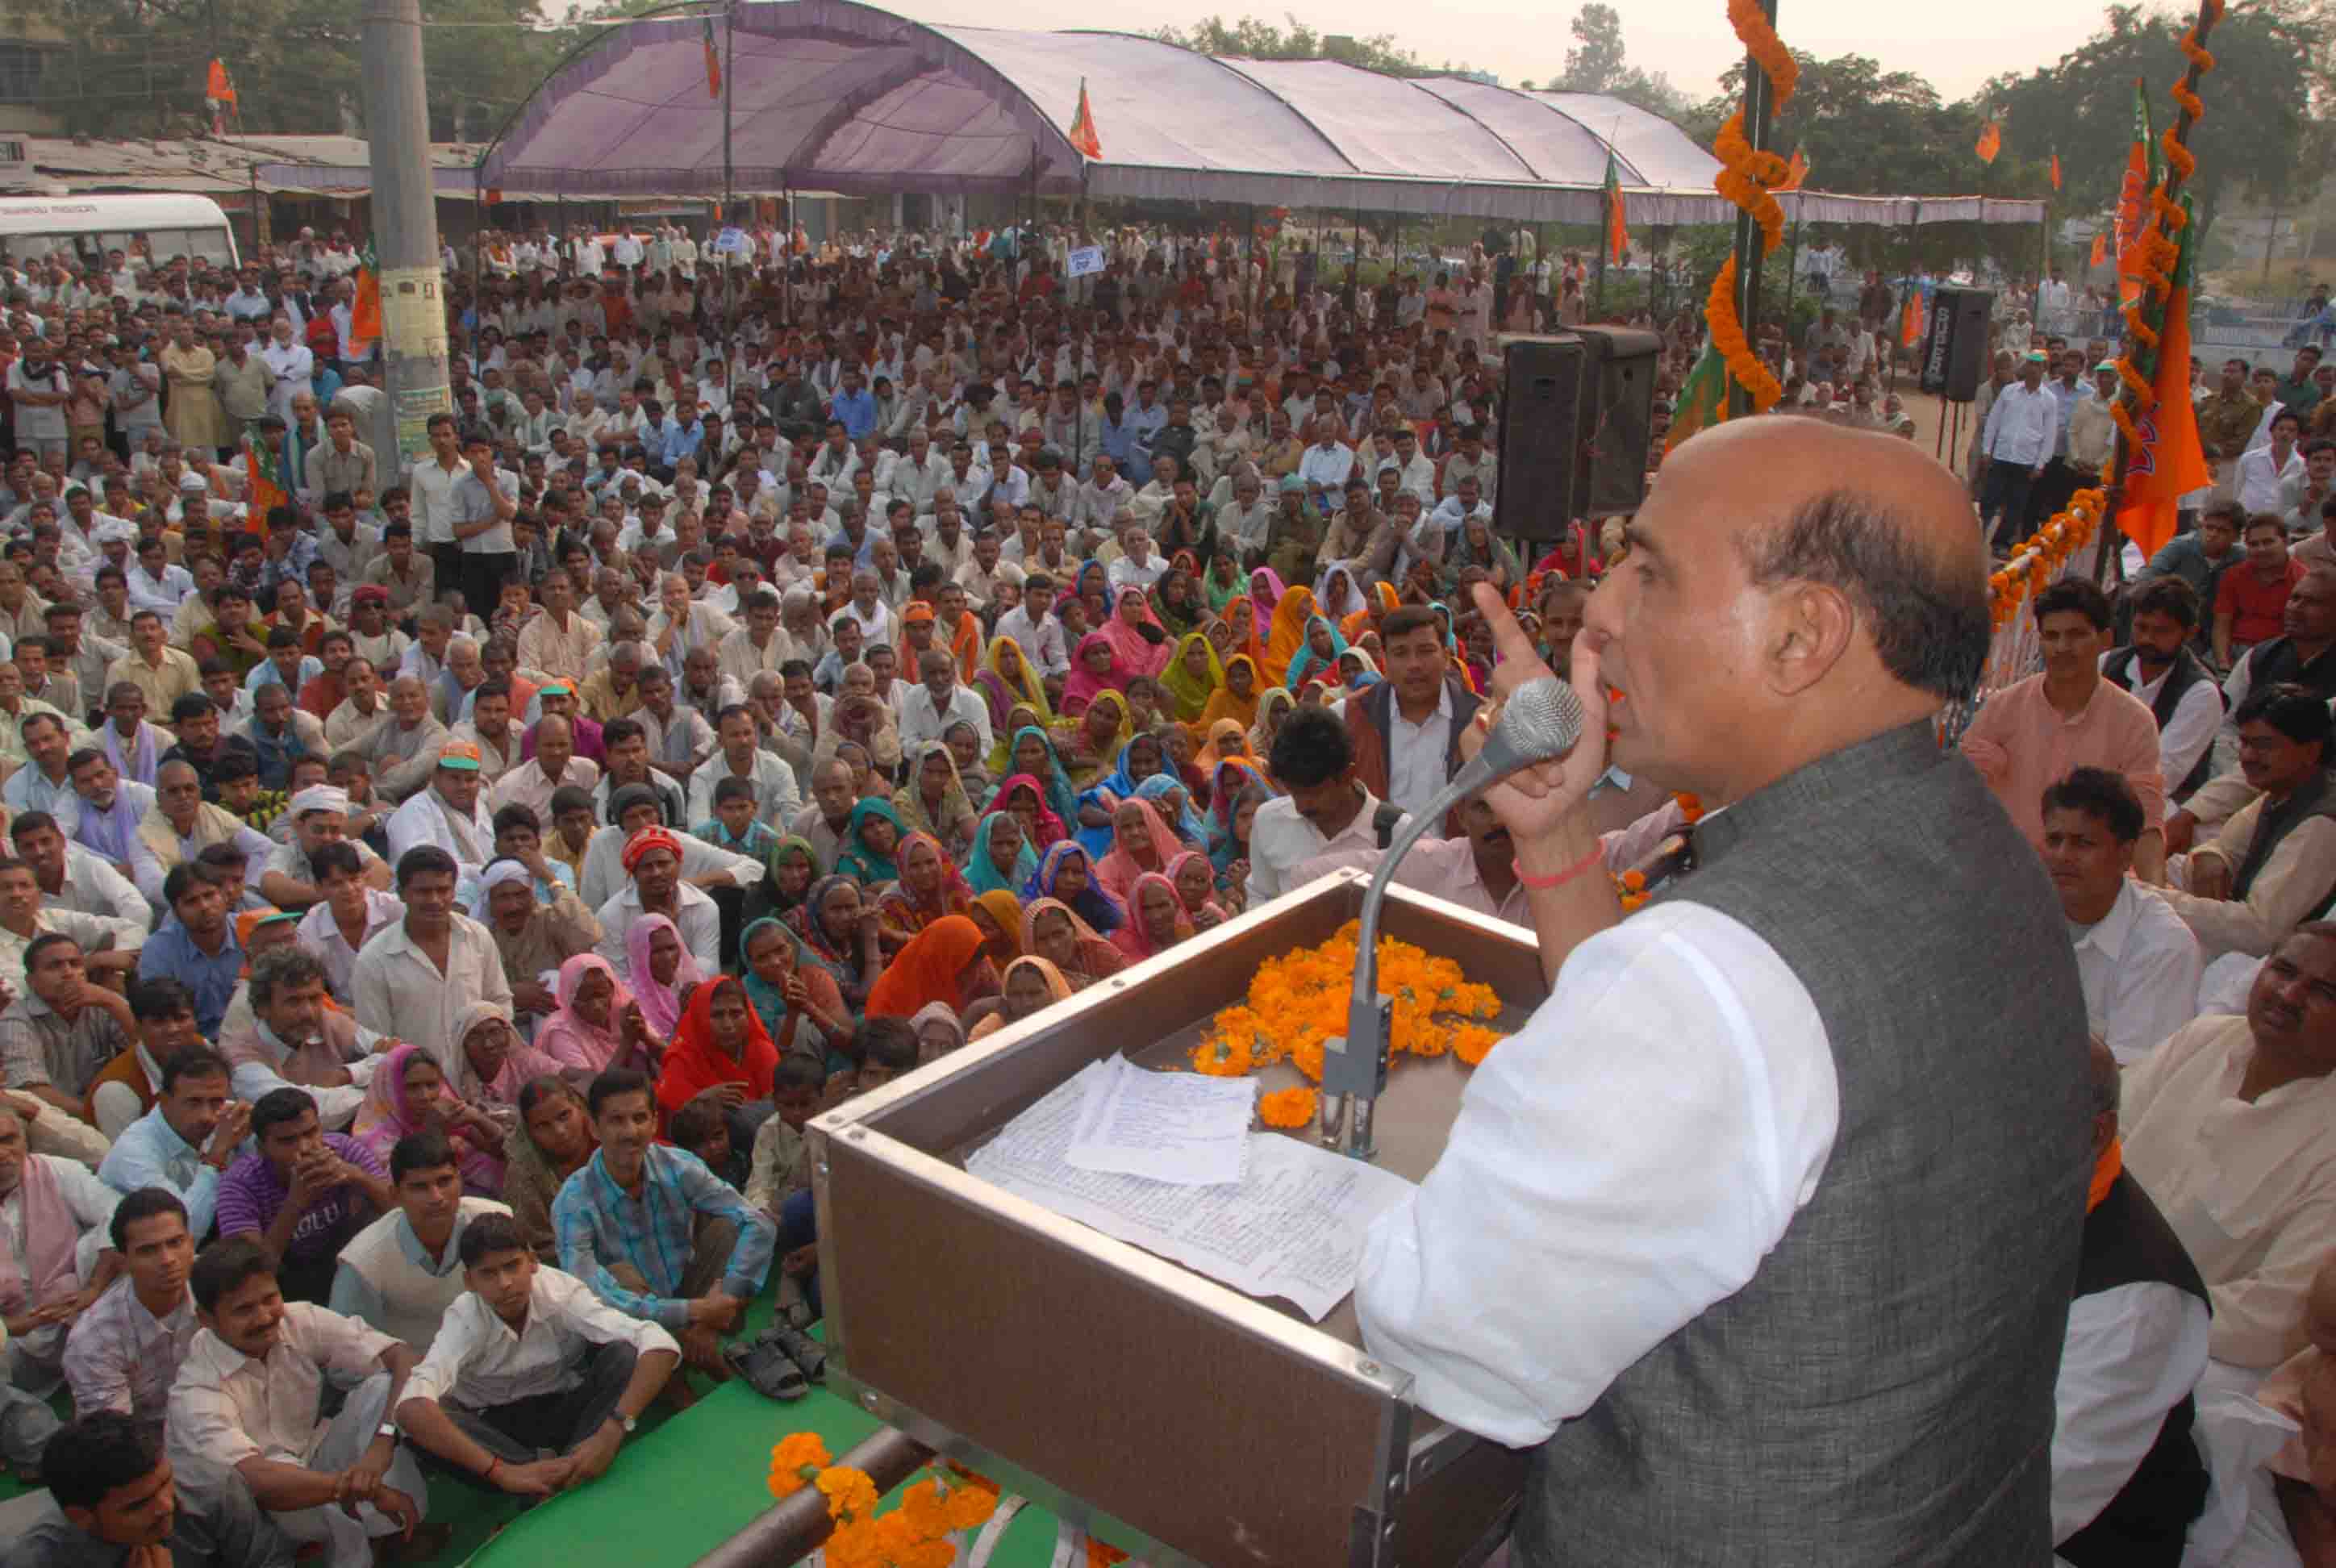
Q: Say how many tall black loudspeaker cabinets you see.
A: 3